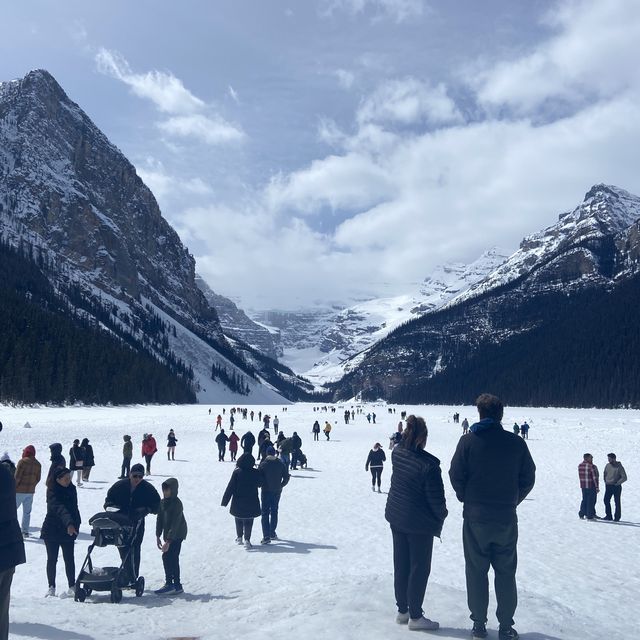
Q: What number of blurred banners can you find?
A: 0